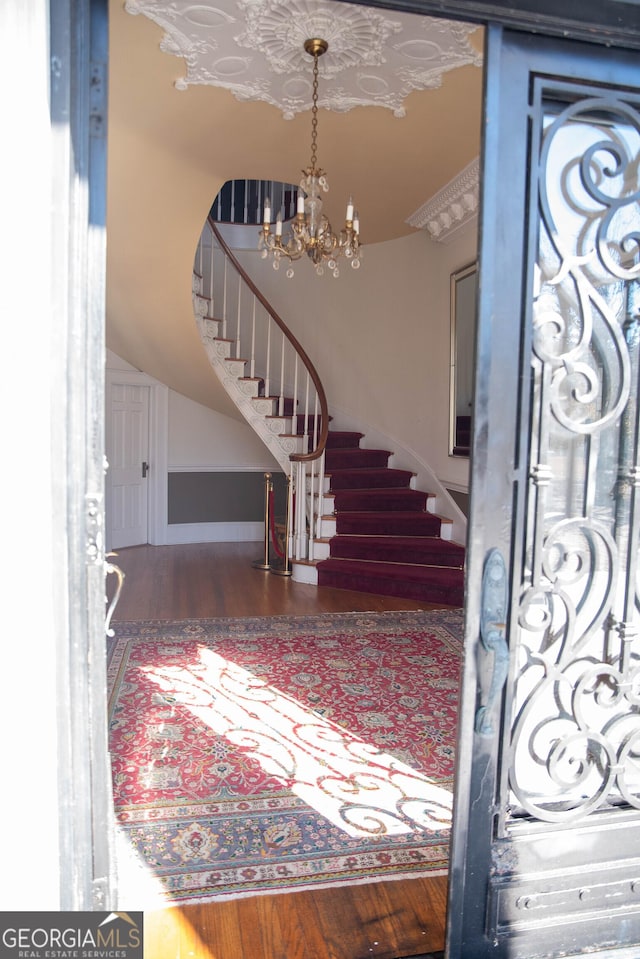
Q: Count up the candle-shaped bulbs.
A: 5